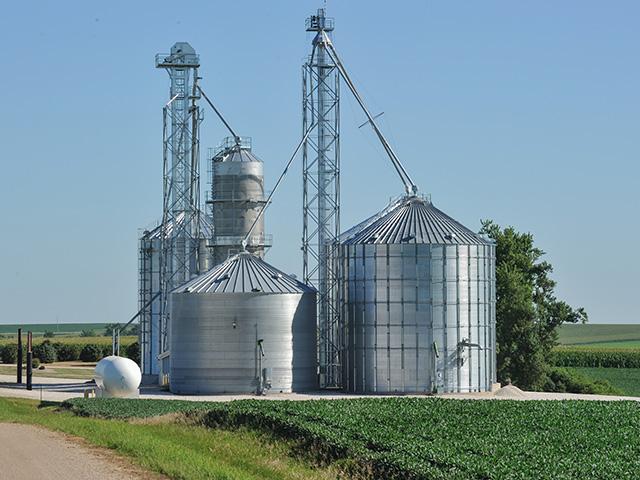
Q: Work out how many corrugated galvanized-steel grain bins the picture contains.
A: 4